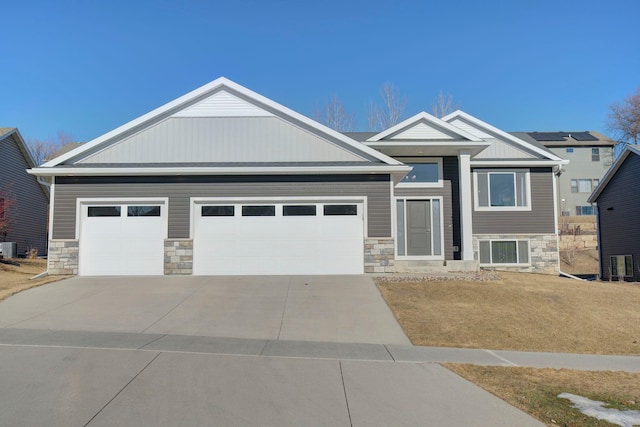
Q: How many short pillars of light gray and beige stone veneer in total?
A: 3